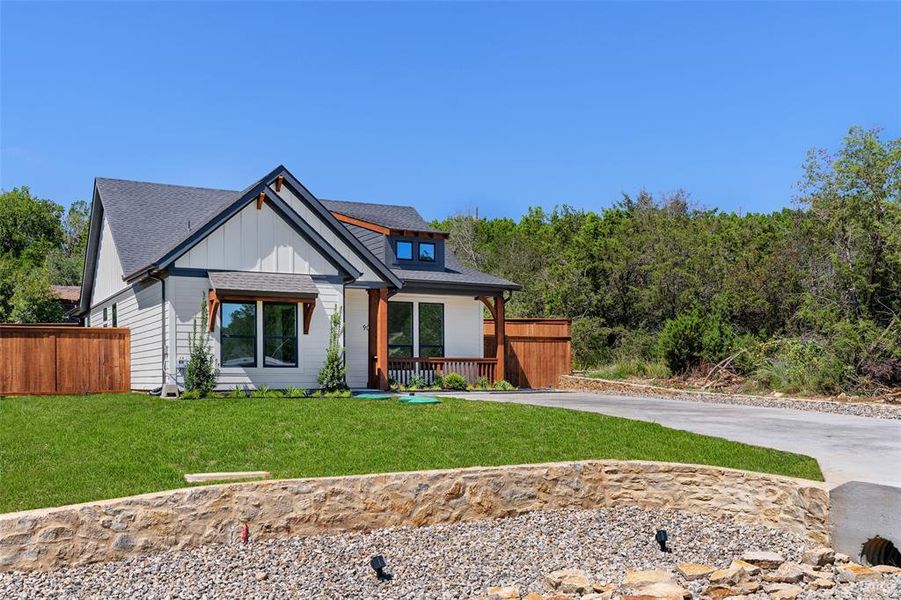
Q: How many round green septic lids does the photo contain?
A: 2